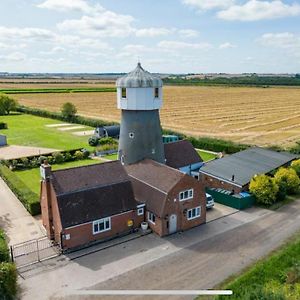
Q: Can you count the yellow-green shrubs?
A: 3